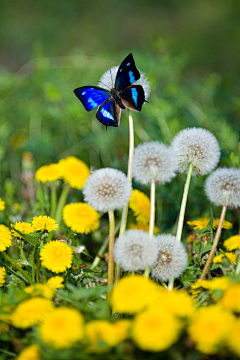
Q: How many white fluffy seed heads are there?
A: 7